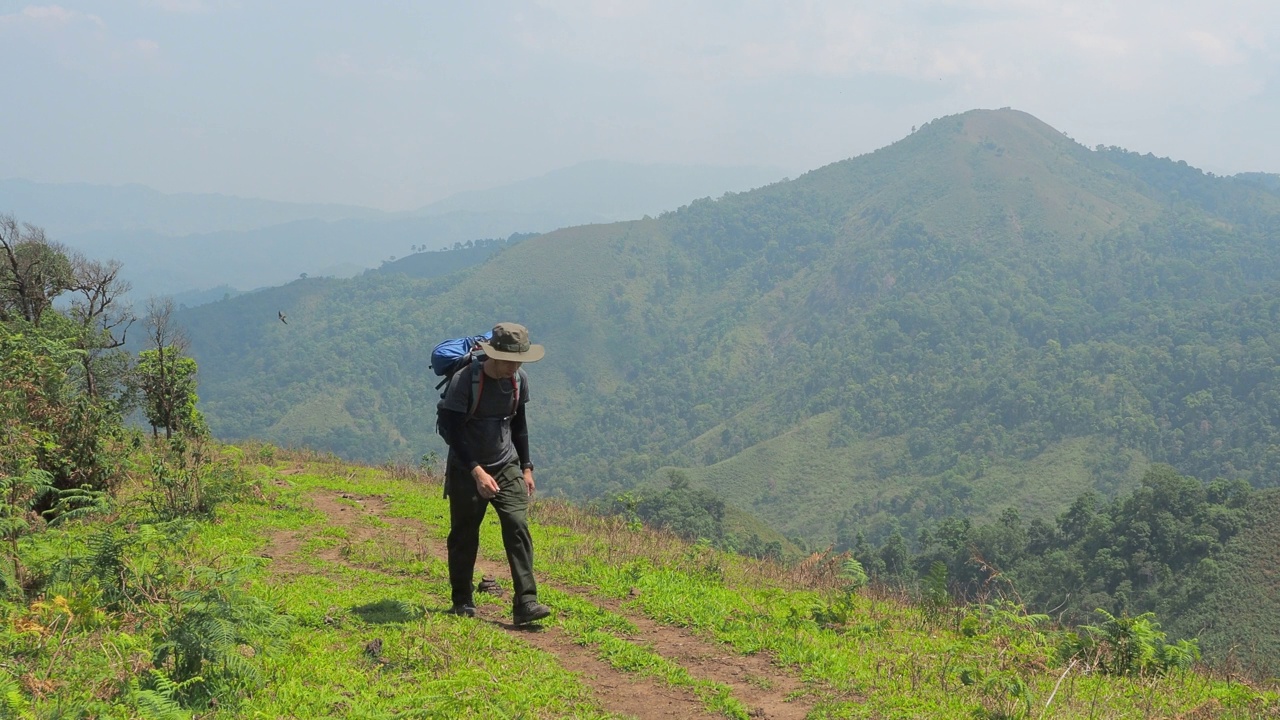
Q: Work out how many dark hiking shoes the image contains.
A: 2